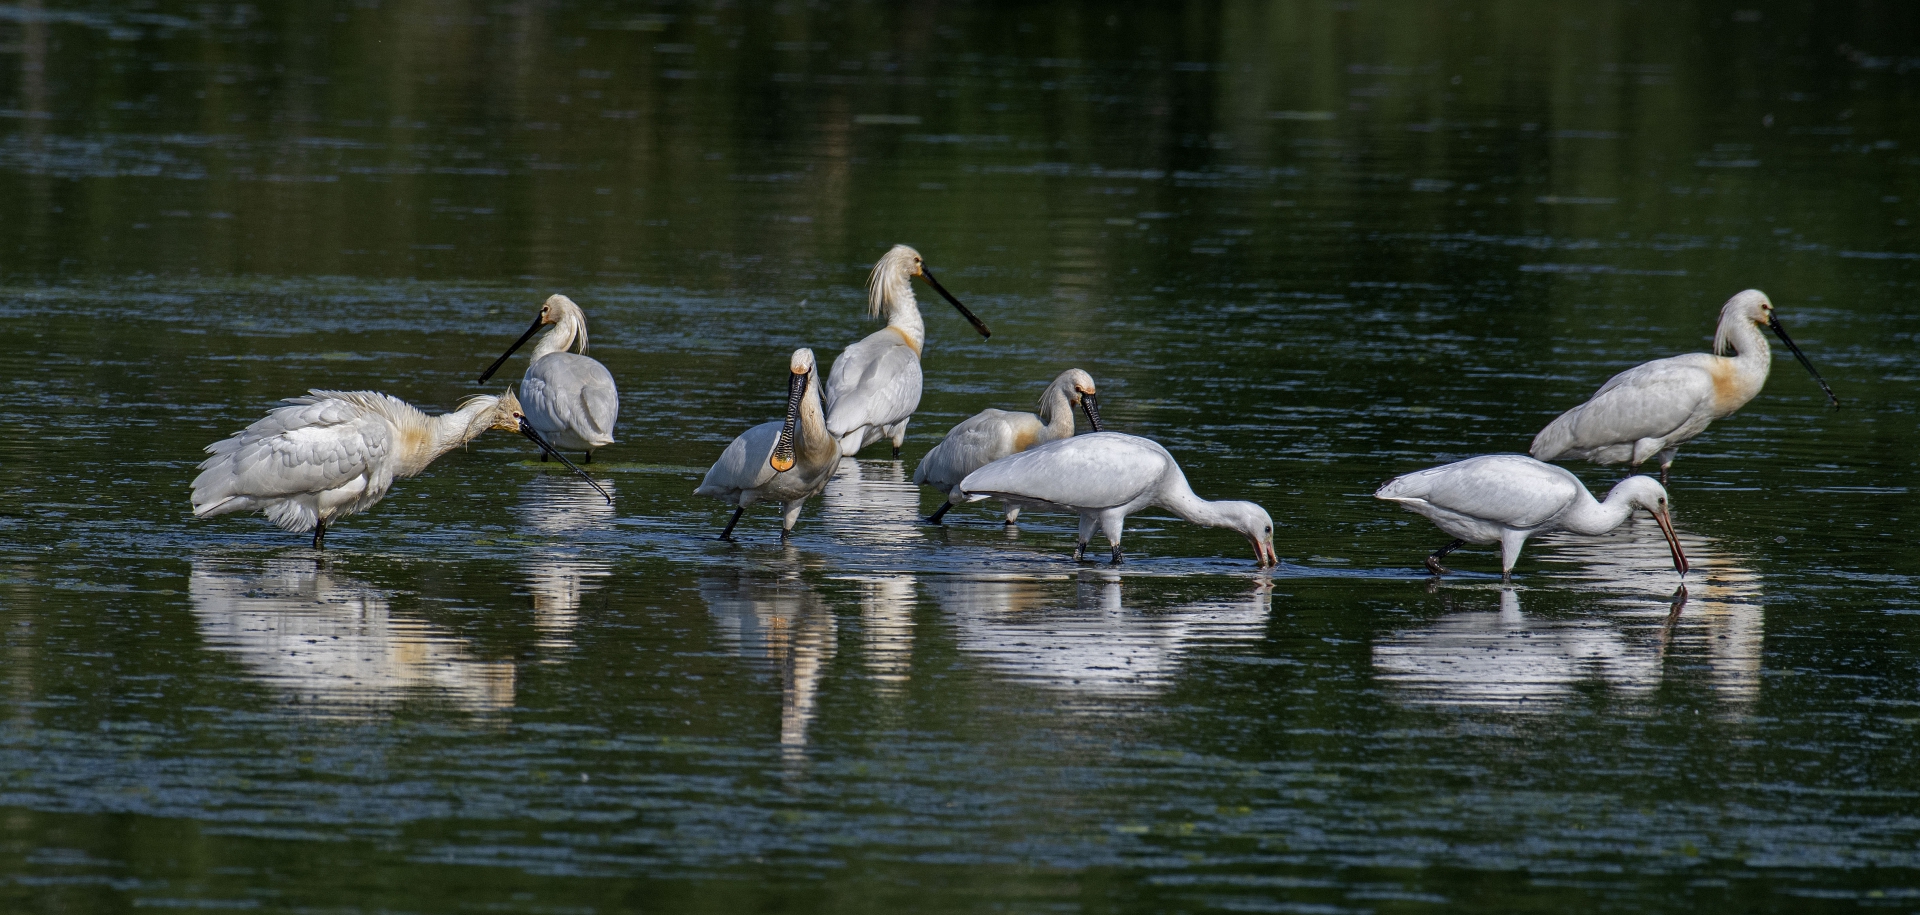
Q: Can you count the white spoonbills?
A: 8